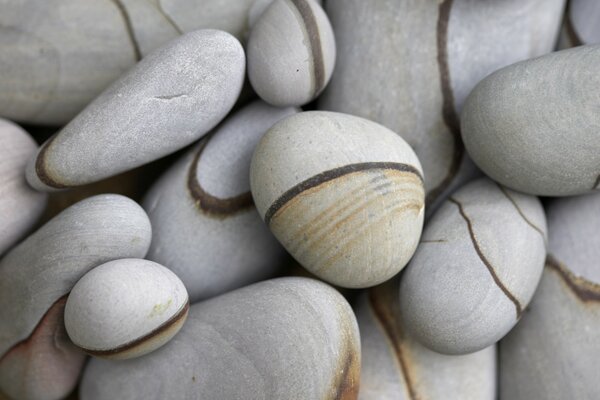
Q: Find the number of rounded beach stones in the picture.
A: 15